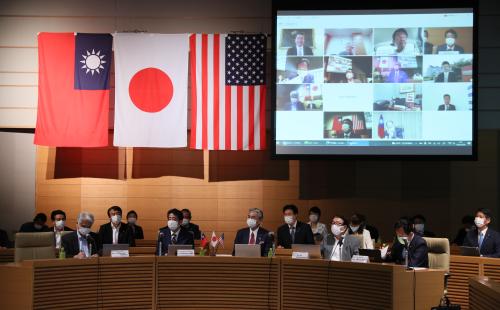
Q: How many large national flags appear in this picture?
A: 3